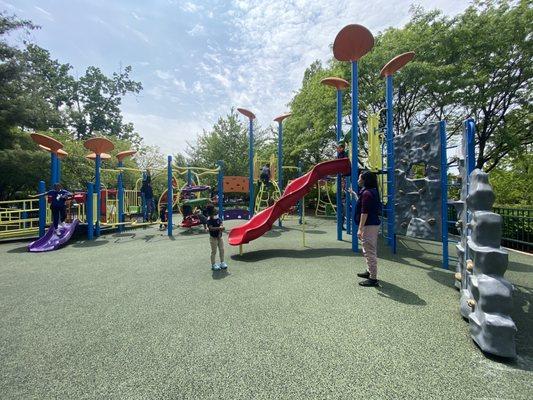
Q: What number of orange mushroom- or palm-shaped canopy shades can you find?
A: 10